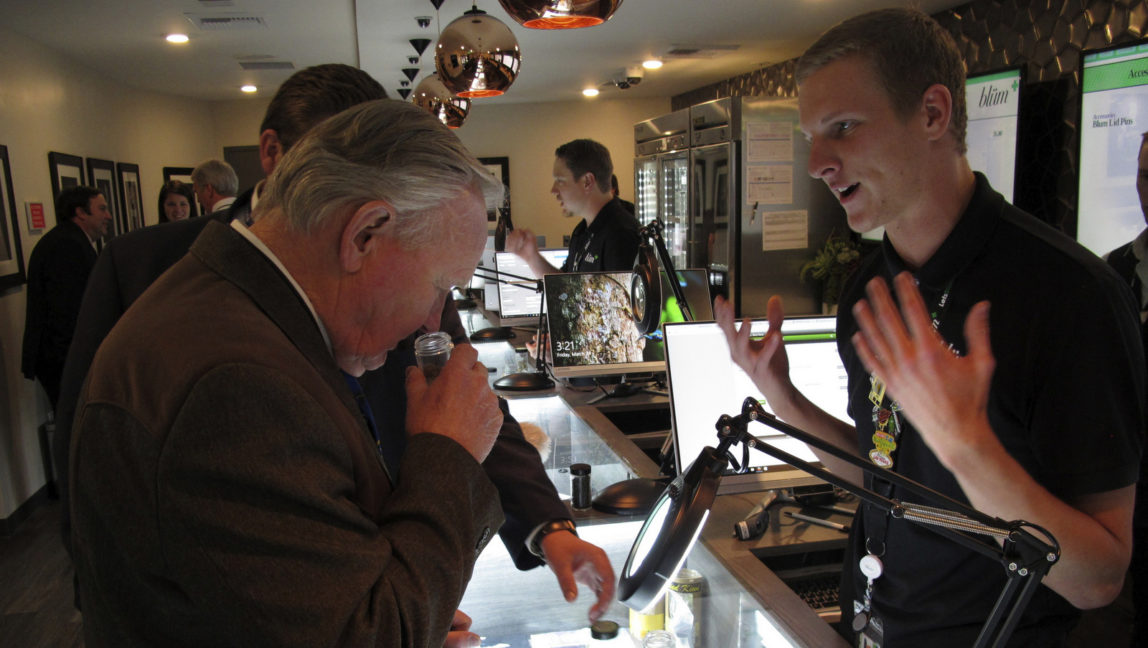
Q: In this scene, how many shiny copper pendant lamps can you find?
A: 3